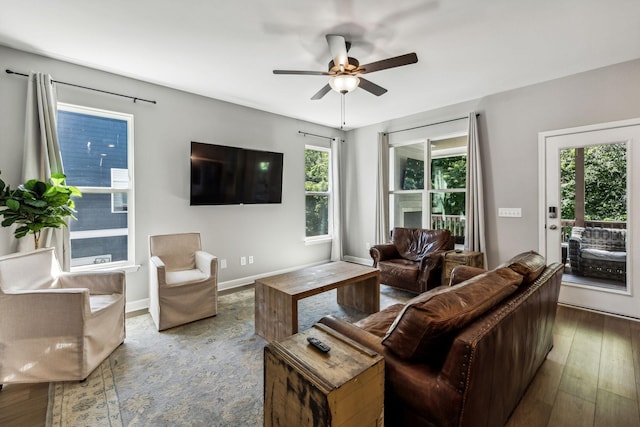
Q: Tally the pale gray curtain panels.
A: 4